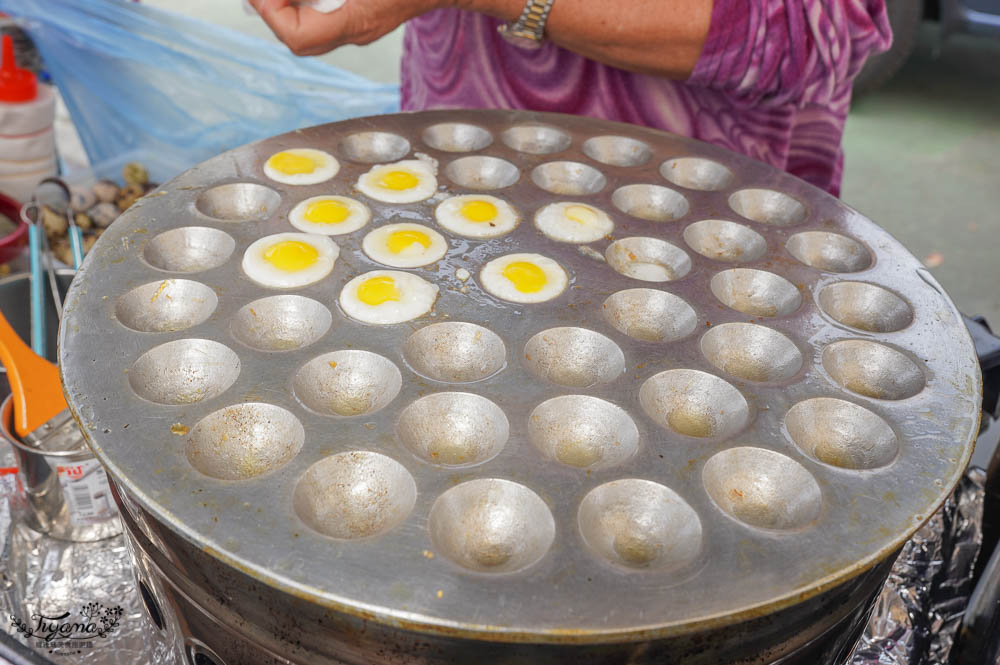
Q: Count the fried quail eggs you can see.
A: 9